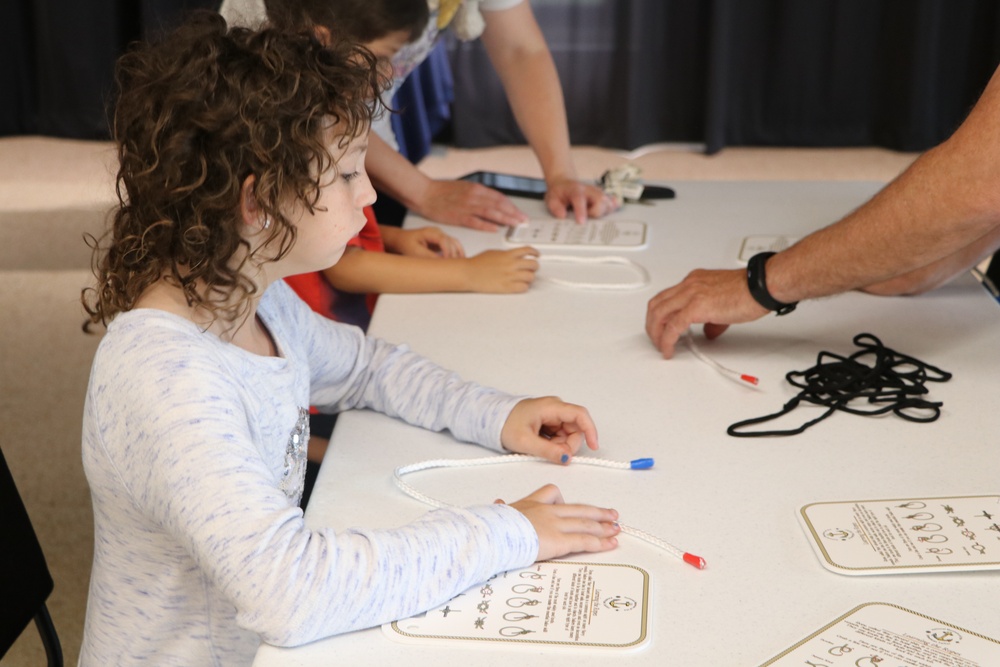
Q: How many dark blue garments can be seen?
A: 1